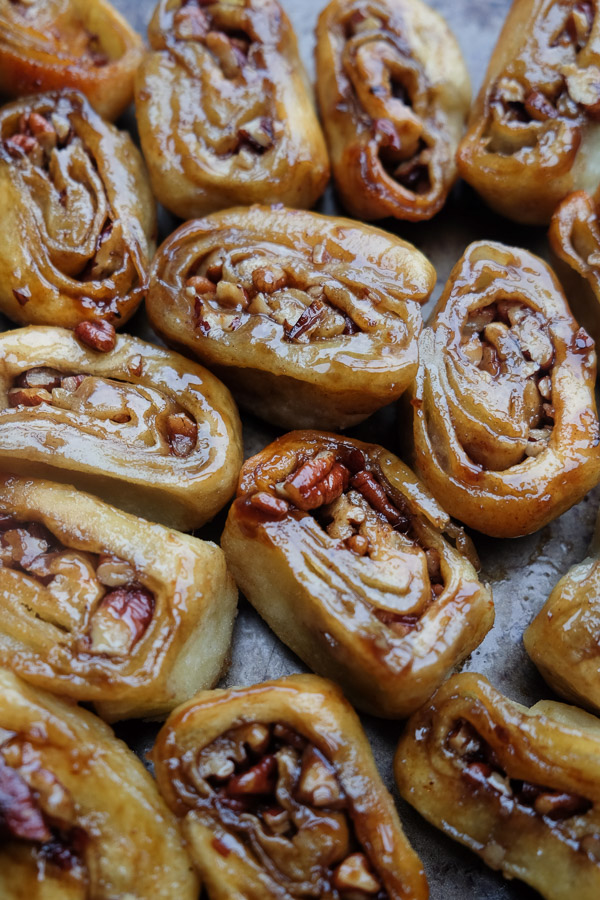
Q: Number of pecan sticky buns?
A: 15